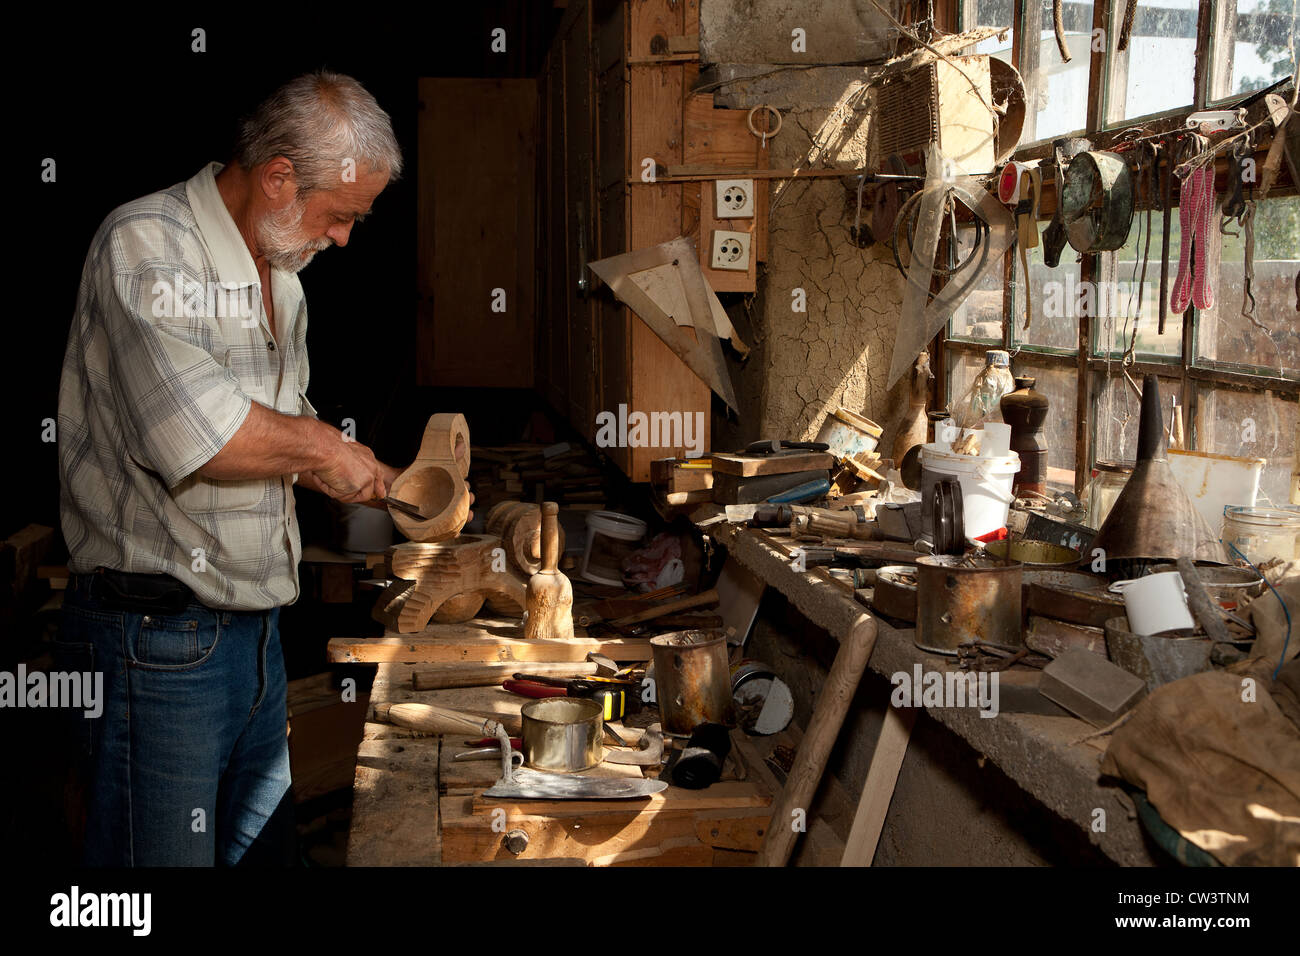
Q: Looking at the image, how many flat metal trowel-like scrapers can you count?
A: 1